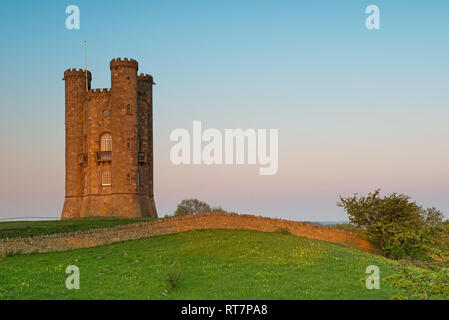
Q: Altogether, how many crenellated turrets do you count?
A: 3